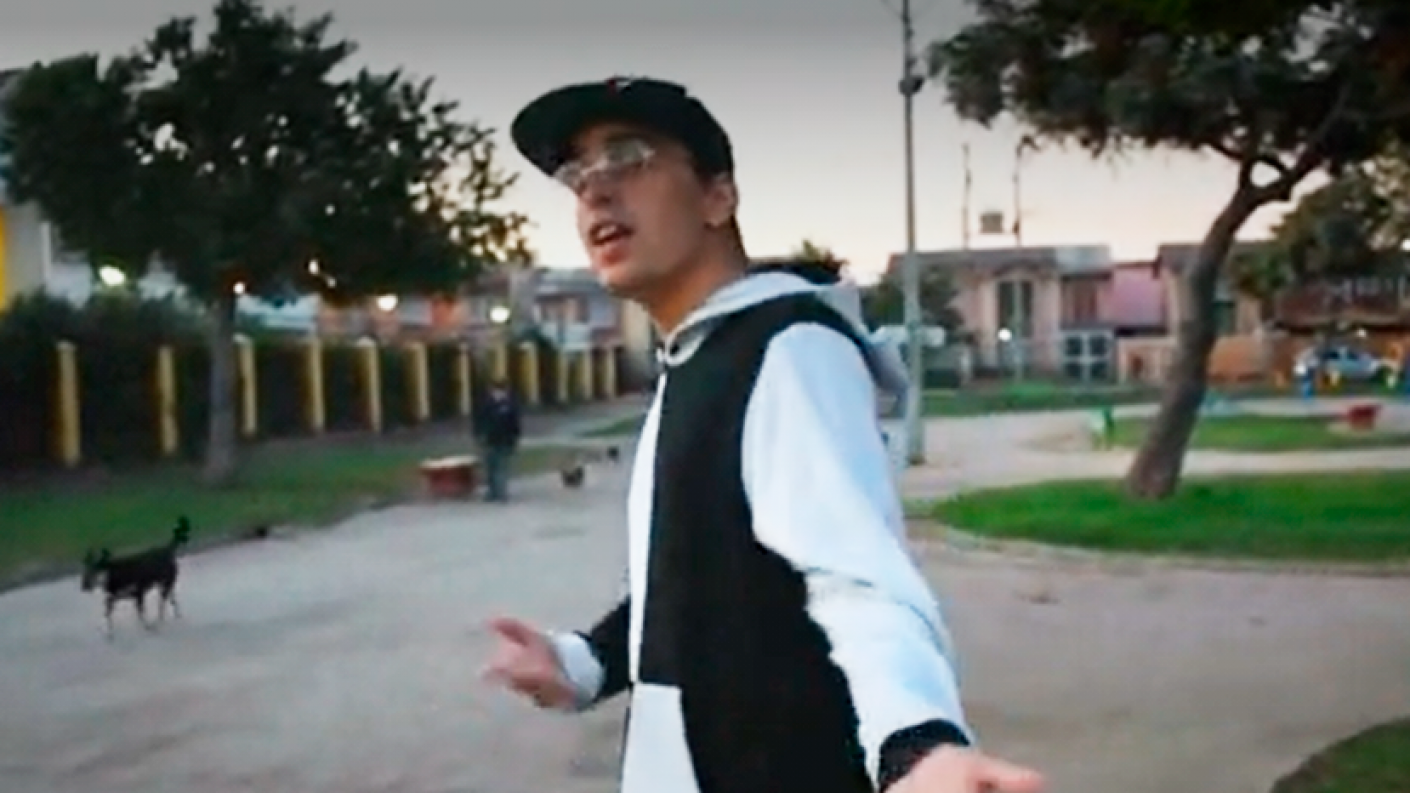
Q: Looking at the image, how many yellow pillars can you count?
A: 12